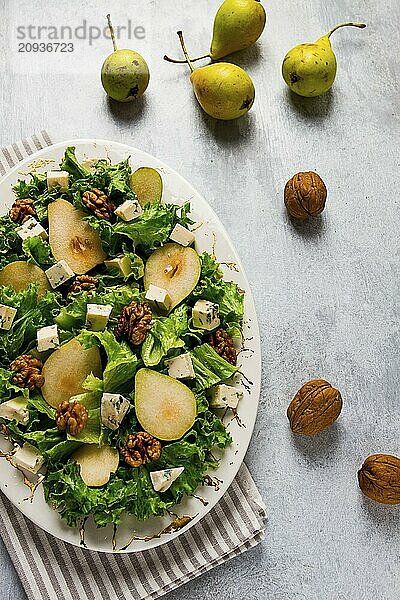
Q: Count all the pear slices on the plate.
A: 7